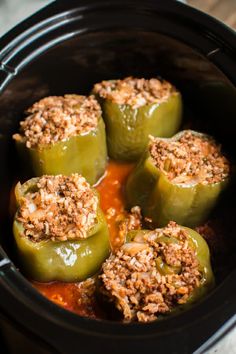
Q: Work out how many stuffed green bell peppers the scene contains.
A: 5